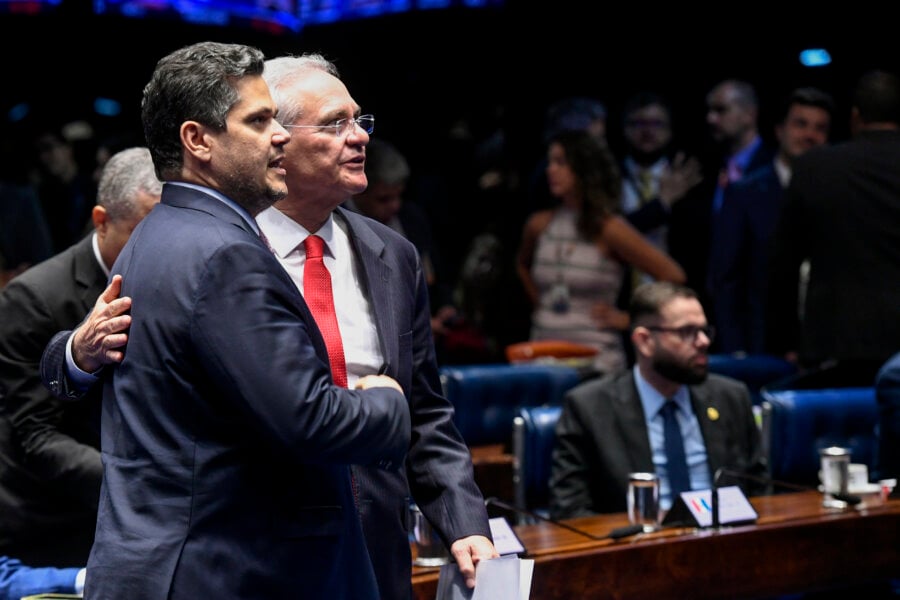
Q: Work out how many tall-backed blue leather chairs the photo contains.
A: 4